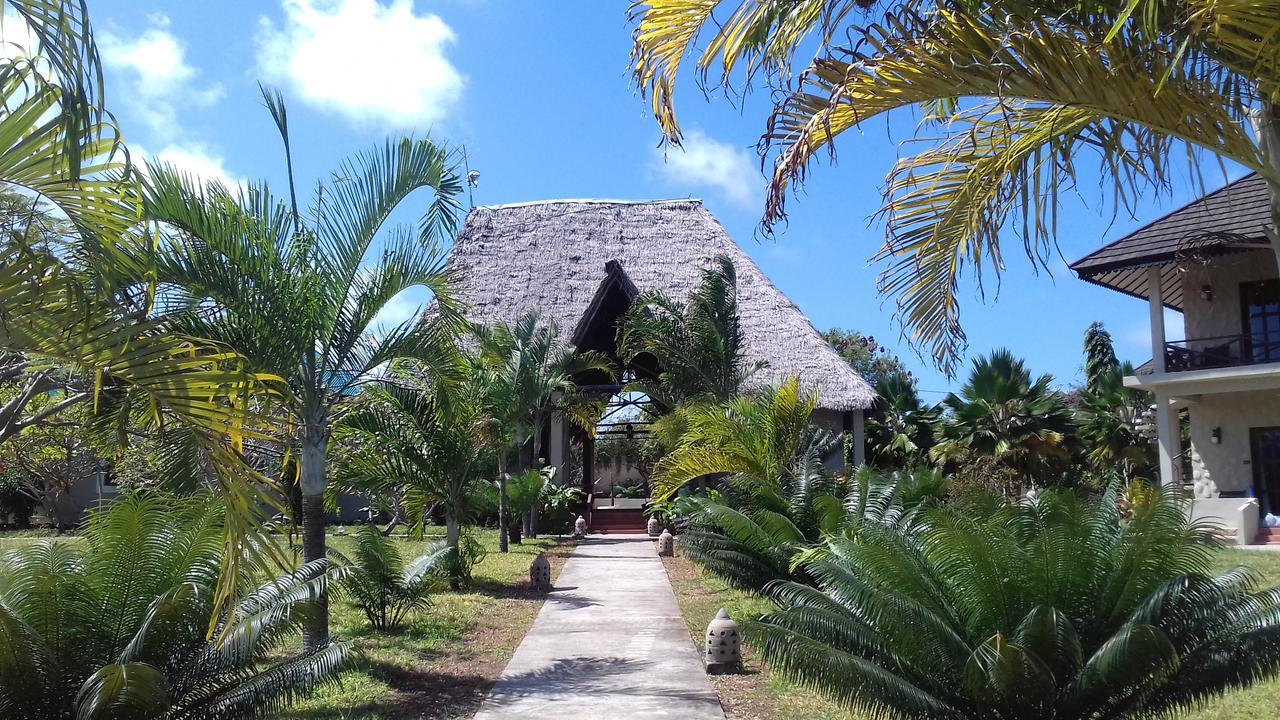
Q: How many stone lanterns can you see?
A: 5